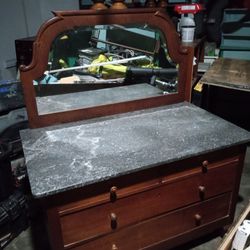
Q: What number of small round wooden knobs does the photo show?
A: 6